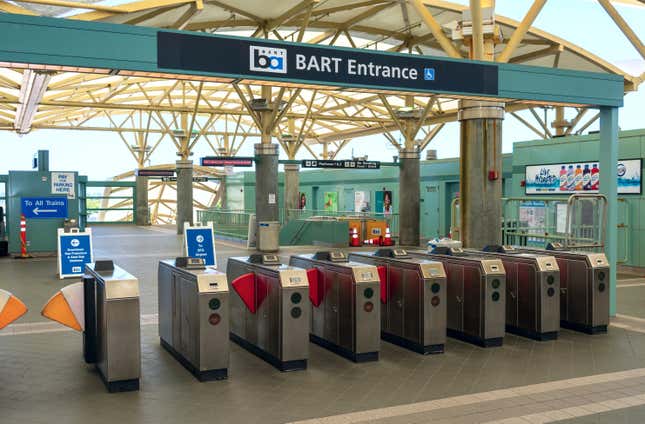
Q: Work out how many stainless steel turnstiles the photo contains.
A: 8